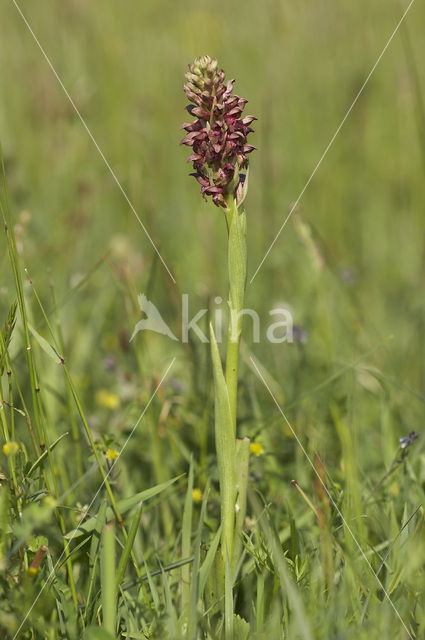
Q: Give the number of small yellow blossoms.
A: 5